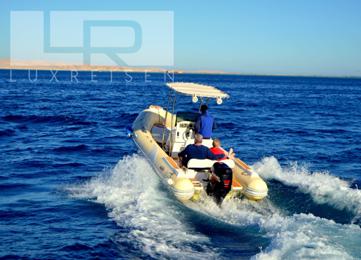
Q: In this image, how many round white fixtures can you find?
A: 2